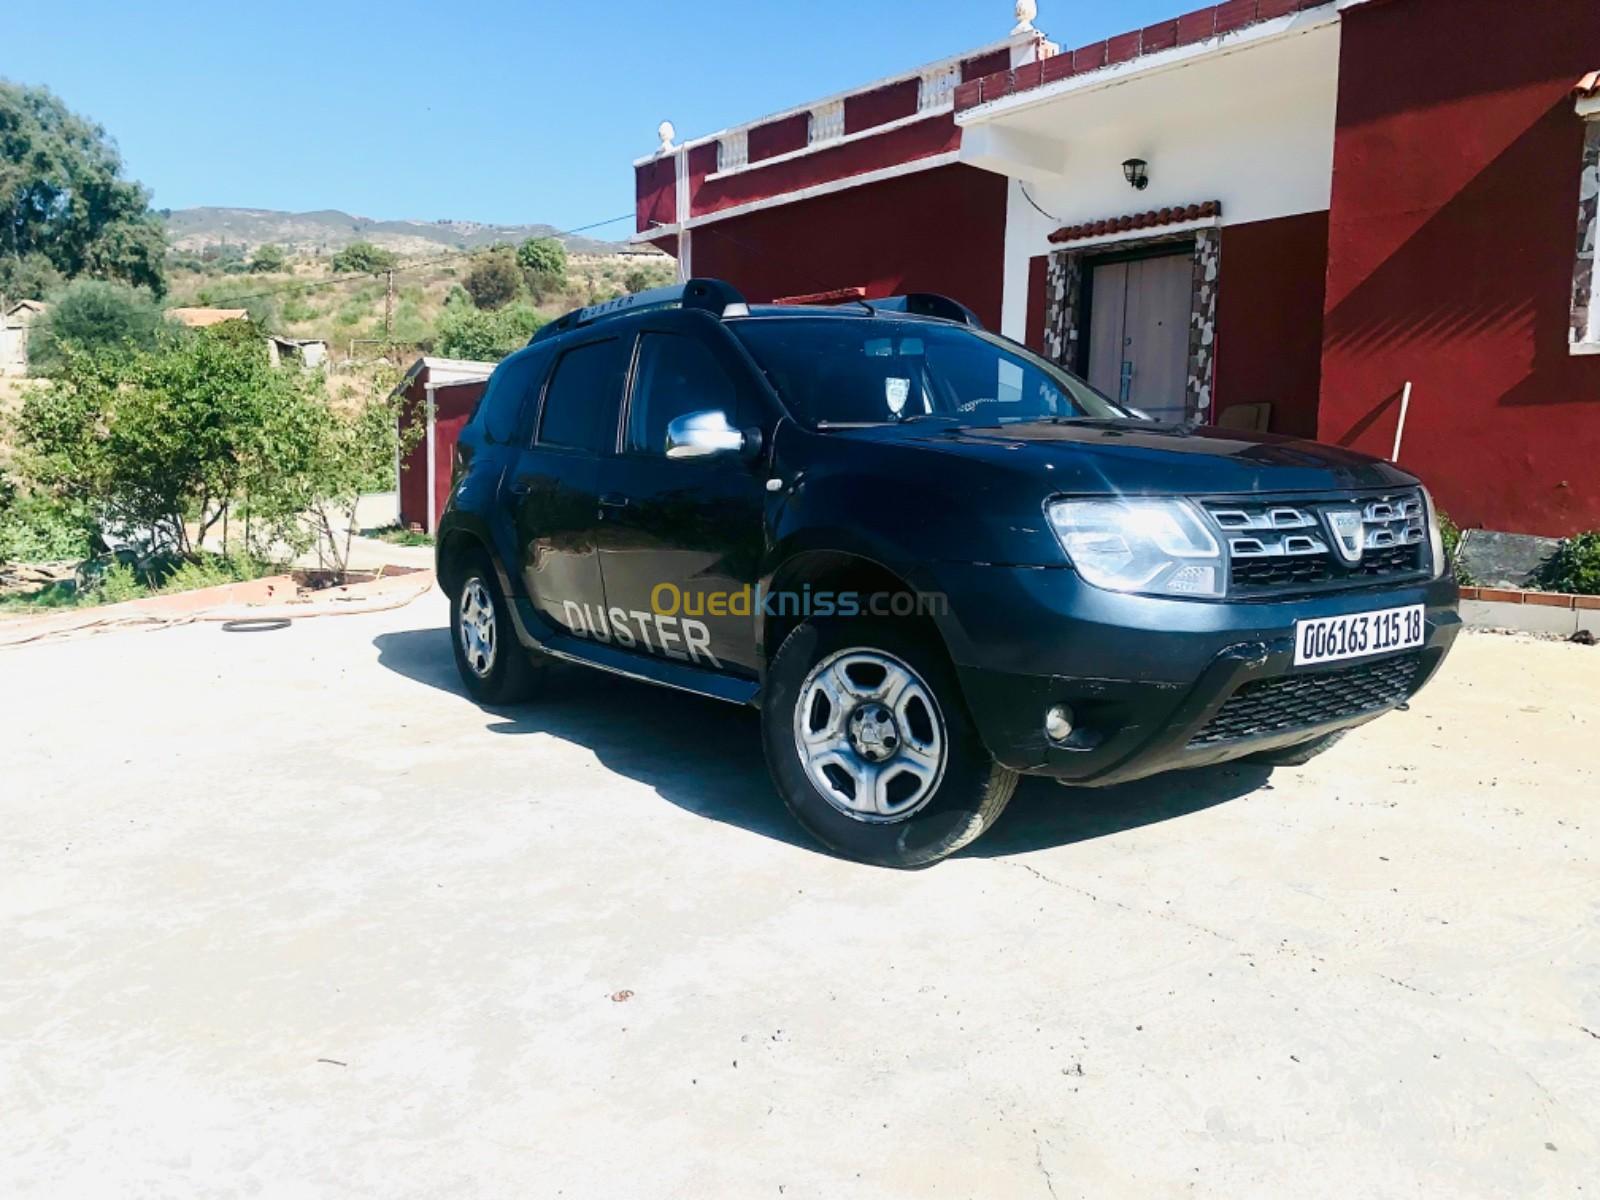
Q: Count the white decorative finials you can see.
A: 2